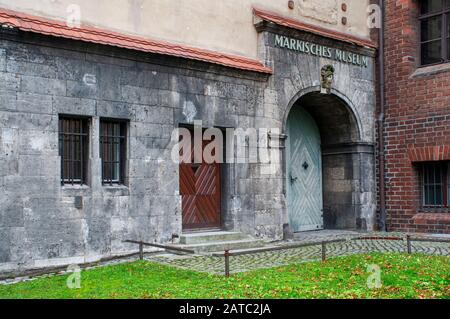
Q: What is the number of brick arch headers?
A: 1